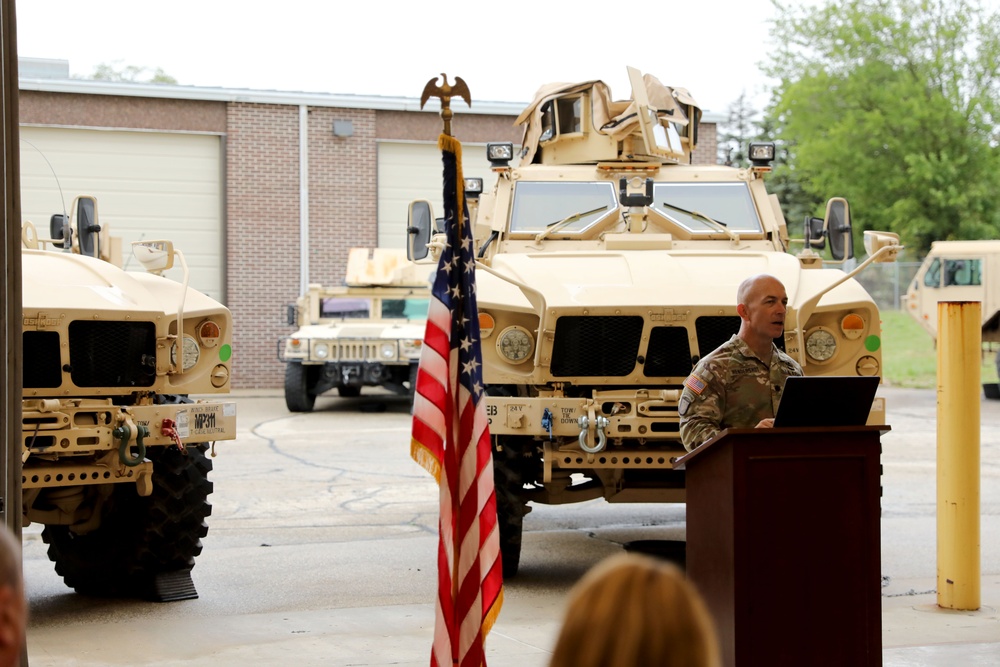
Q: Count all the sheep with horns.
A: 0